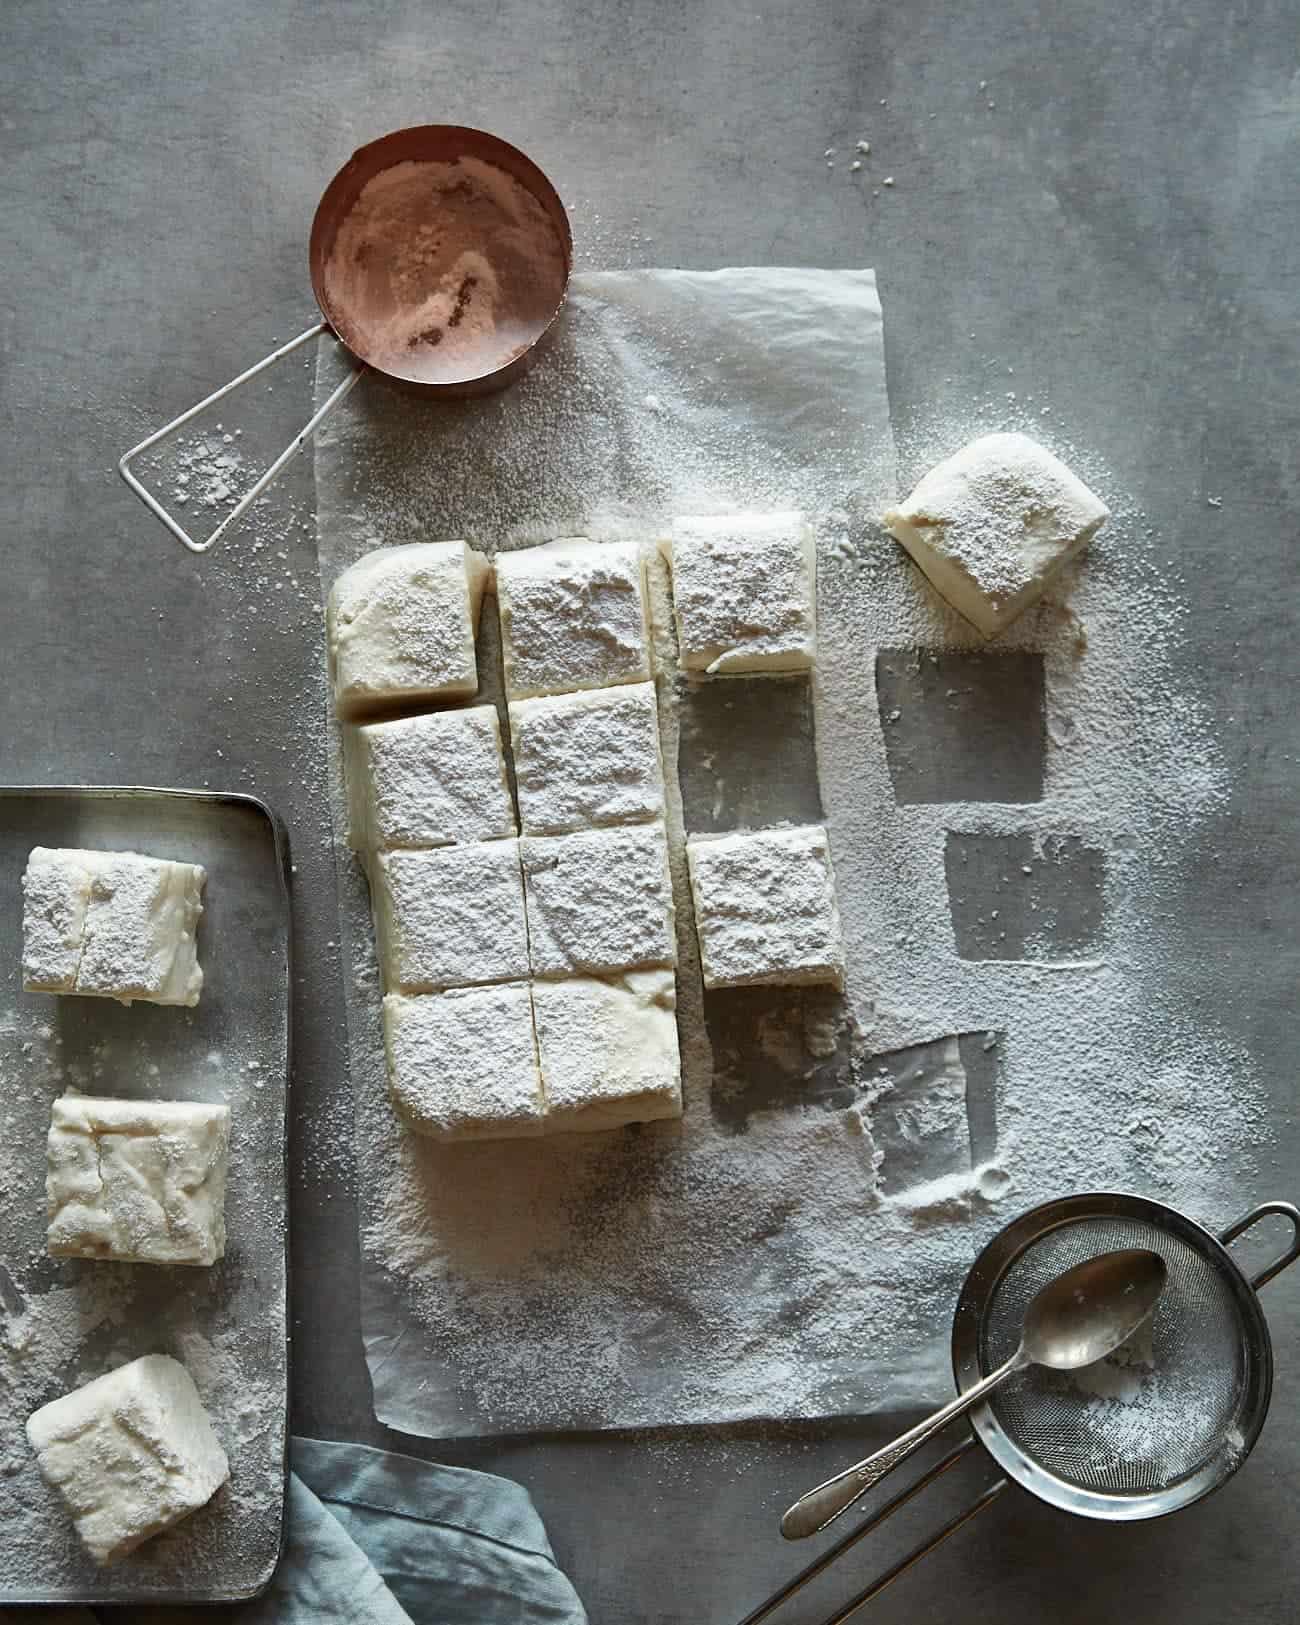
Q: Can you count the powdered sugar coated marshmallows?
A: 14